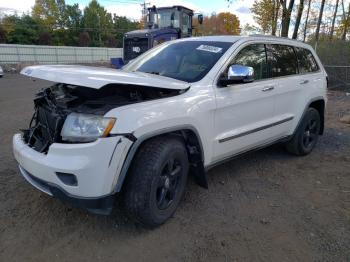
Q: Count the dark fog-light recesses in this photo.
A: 1